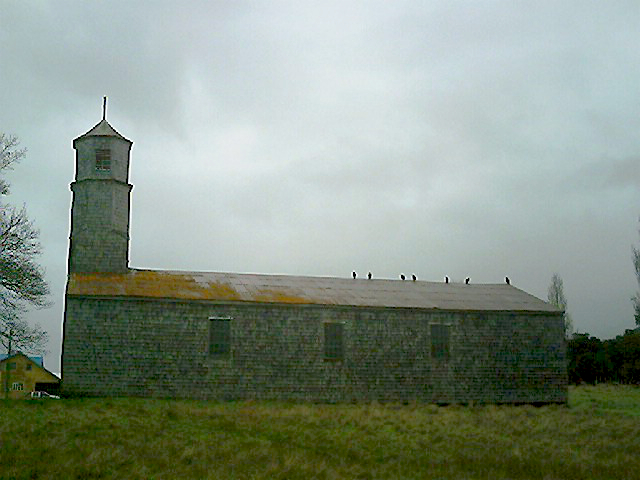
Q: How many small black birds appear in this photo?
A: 7